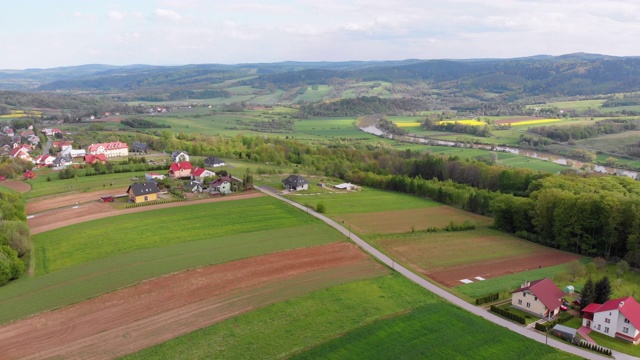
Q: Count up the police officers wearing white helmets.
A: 0